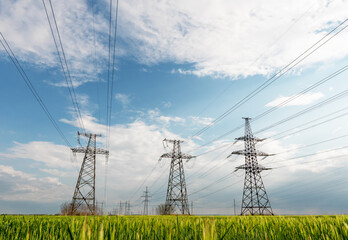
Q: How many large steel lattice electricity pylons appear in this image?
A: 3